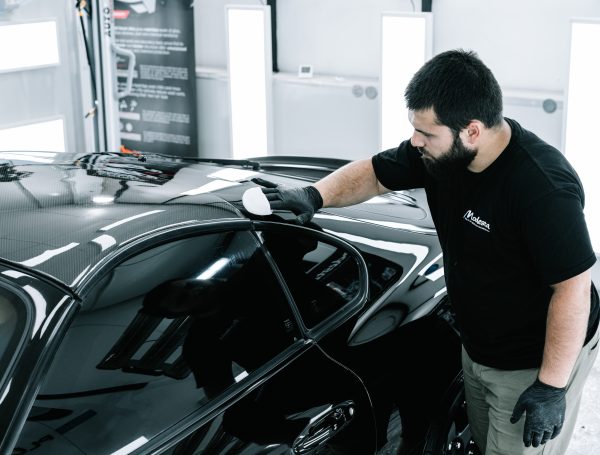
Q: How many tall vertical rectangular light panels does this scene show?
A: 3